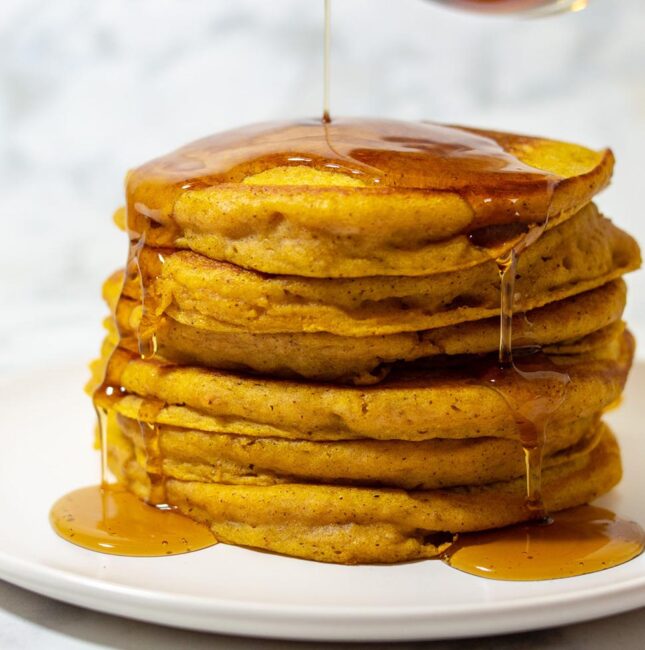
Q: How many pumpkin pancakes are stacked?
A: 6